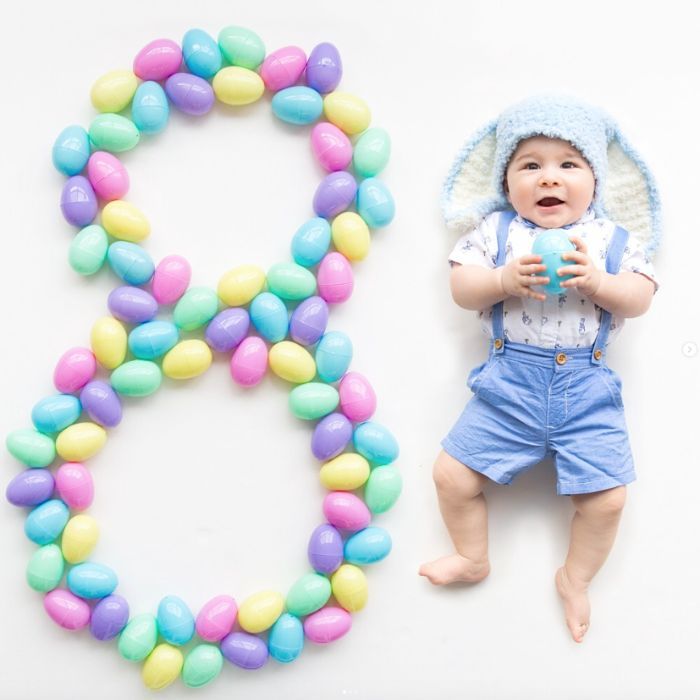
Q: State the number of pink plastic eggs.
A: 14